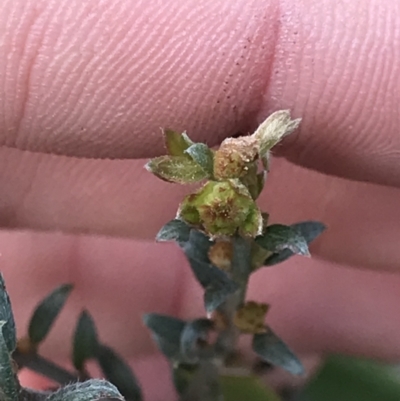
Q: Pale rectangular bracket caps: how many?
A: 0